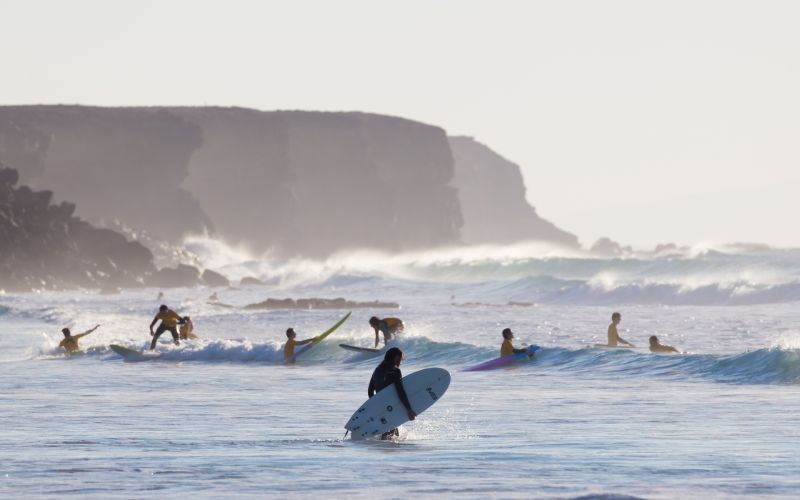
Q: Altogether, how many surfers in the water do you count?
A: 9